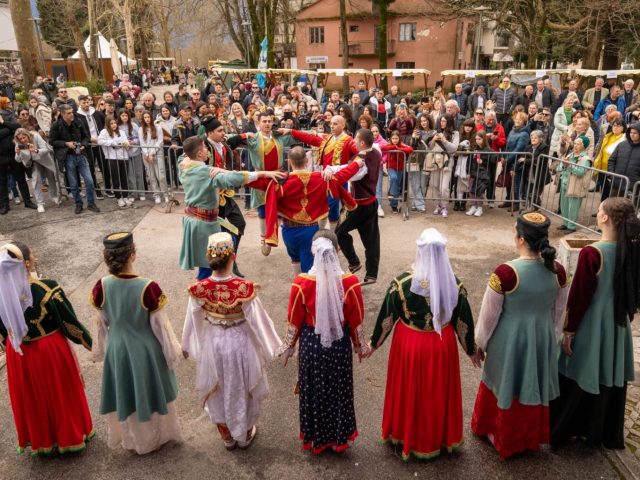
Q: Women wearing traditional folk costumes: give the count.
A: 7